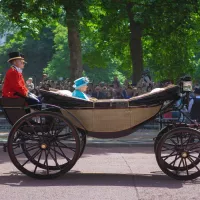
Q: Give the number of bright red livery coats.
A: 1